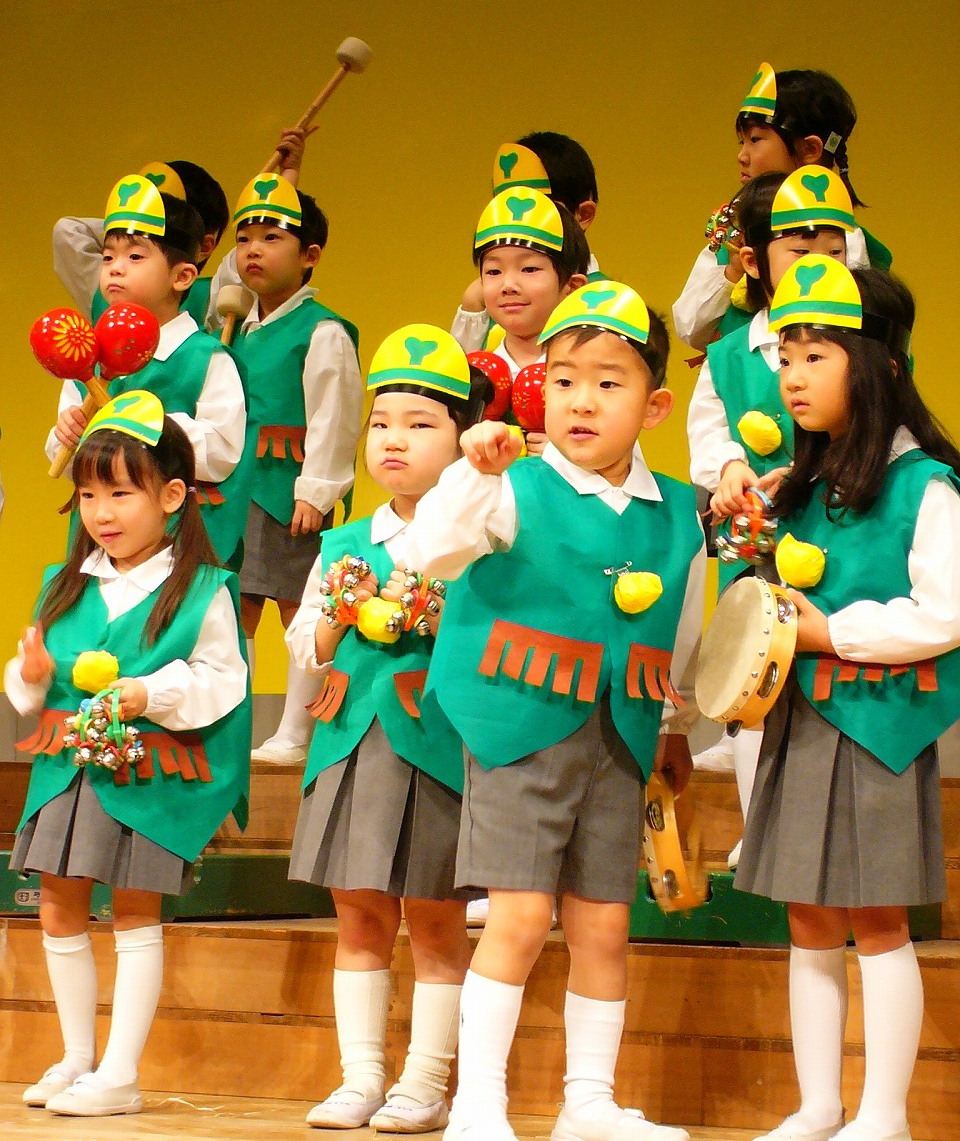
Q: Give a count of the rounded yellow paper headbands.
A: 11